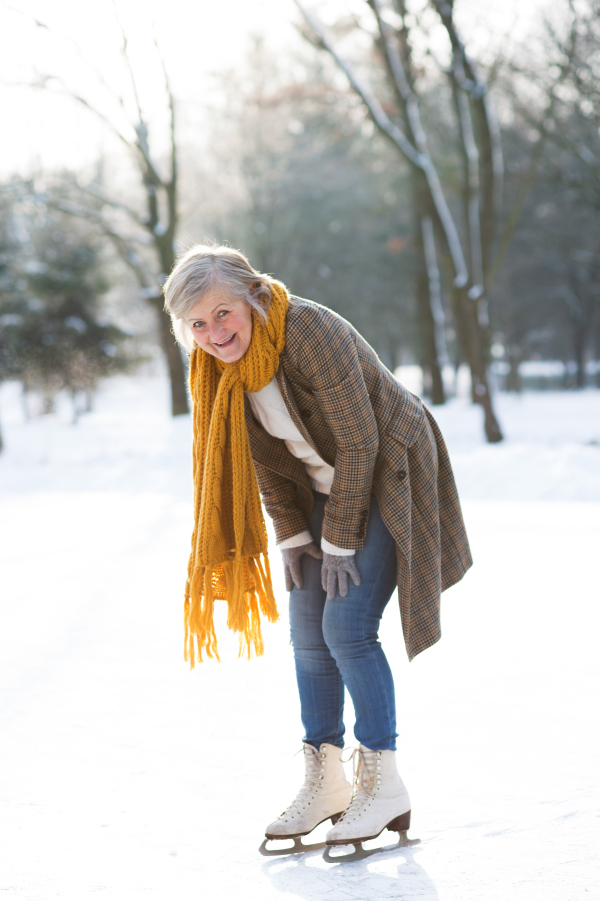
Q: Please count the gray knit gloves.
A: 2